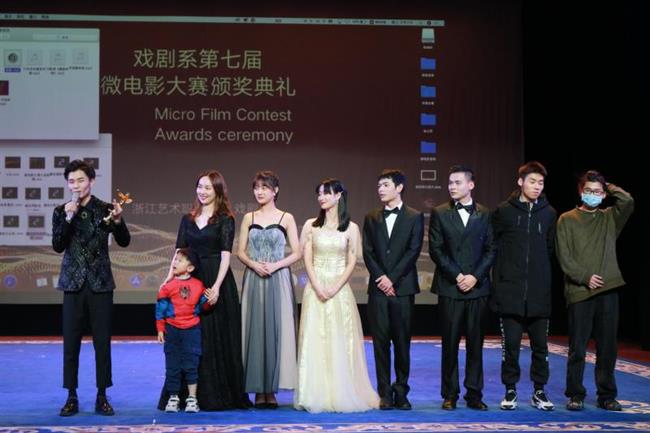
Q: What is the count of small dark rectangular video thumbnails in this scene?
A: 9